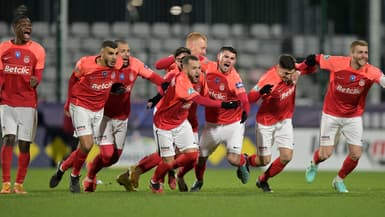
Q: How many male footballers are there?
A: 9